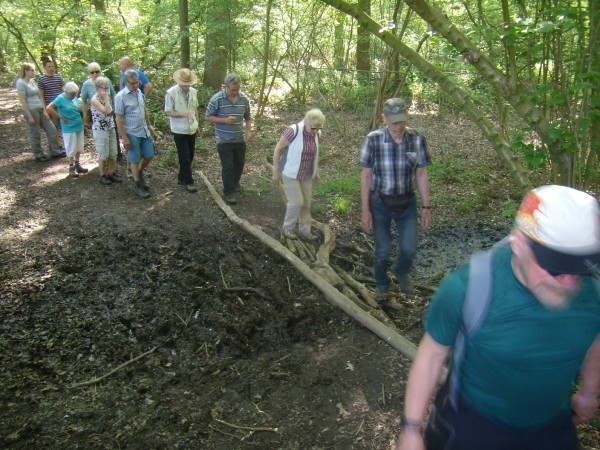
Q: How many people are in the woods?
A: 12